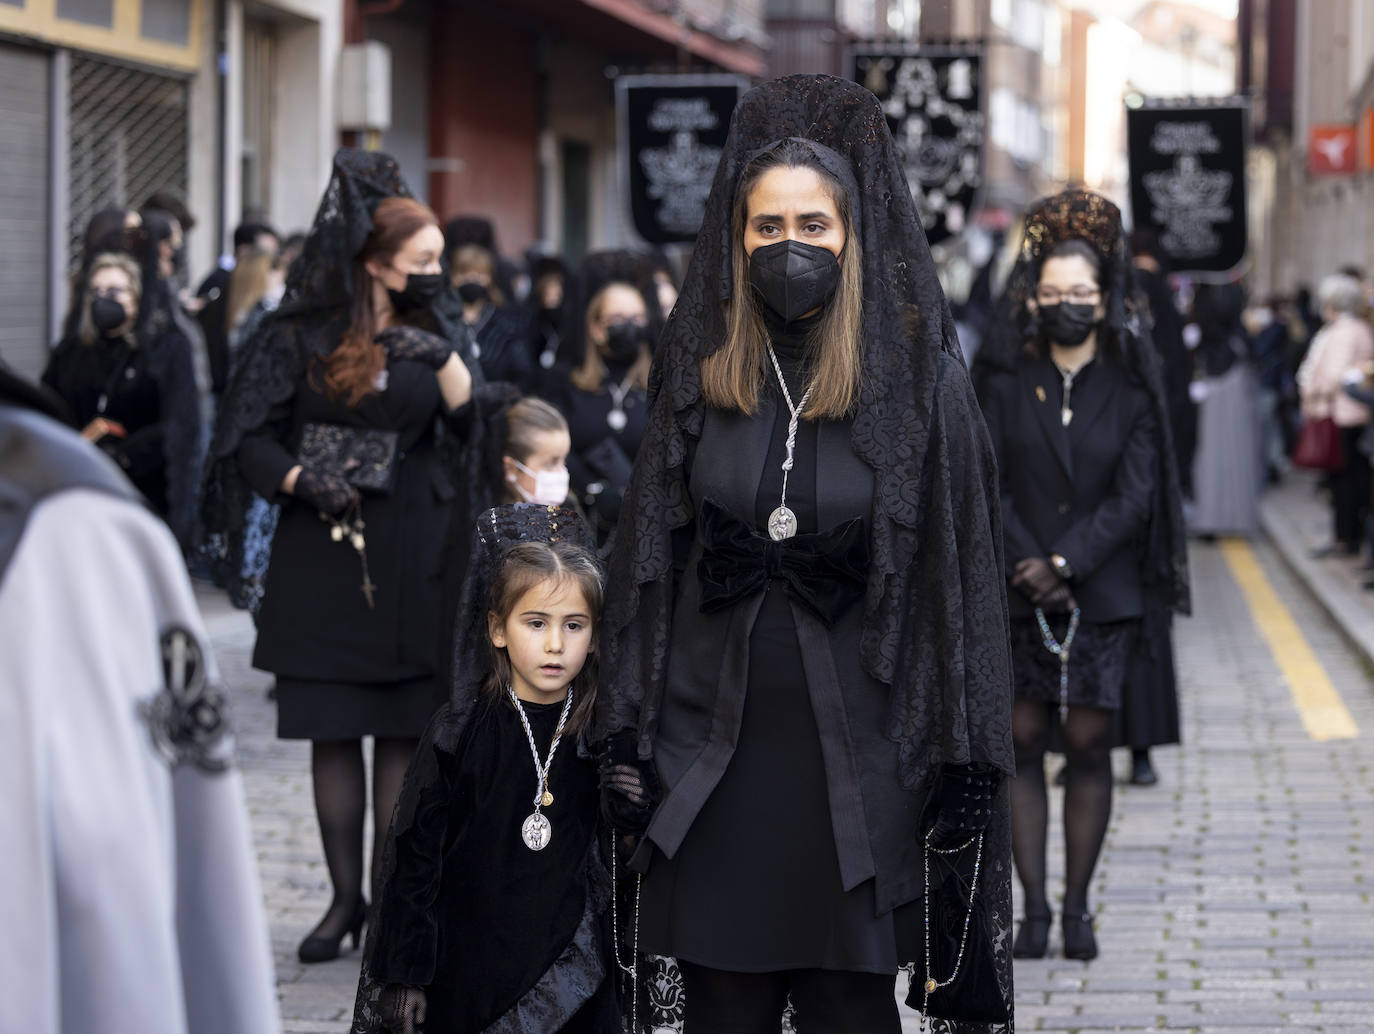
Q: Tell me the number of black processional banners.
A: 3